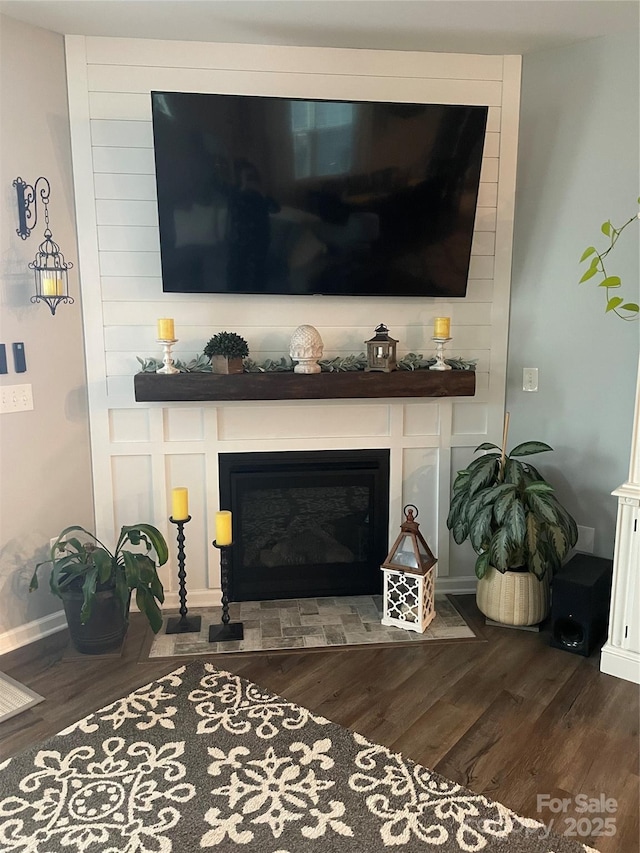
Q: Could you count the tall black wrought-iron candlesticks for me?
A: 2